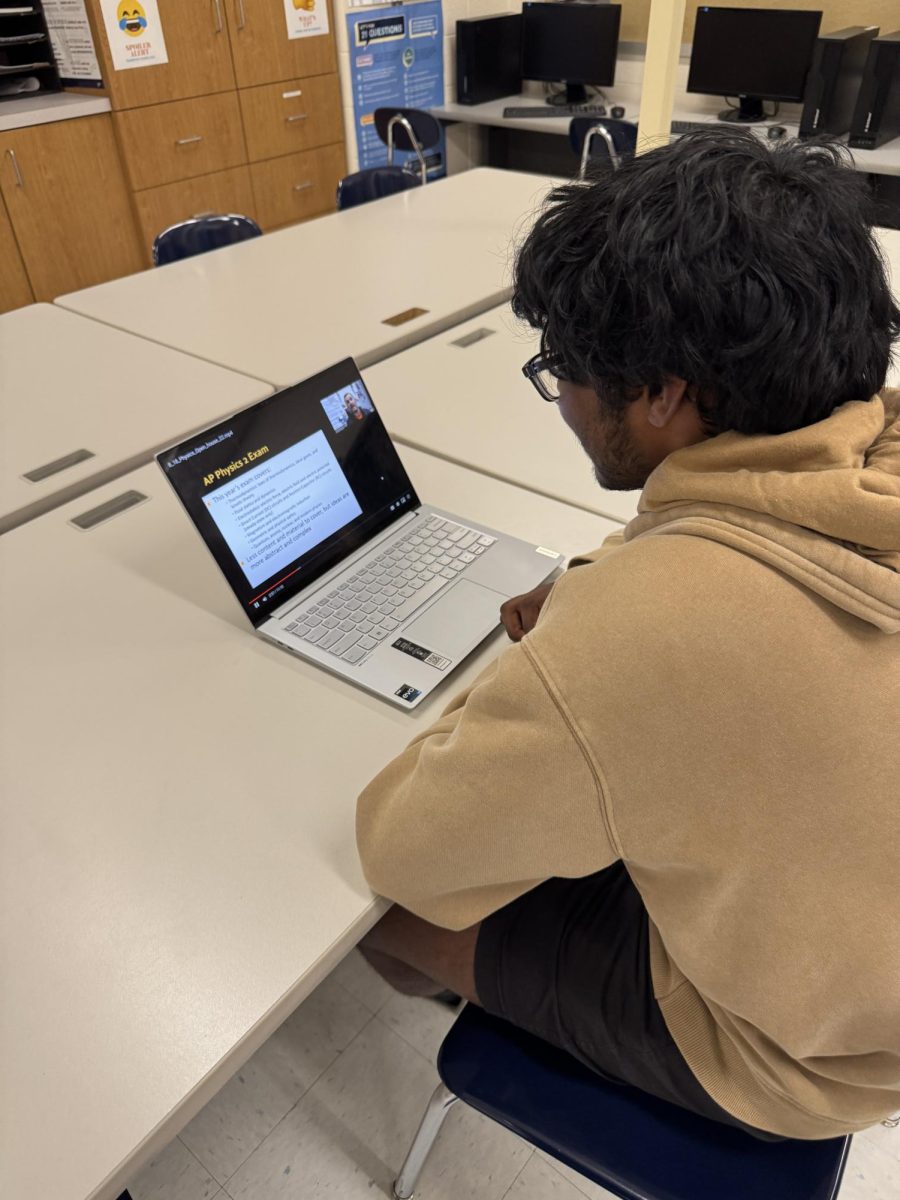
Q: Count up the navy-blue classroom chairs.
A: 5